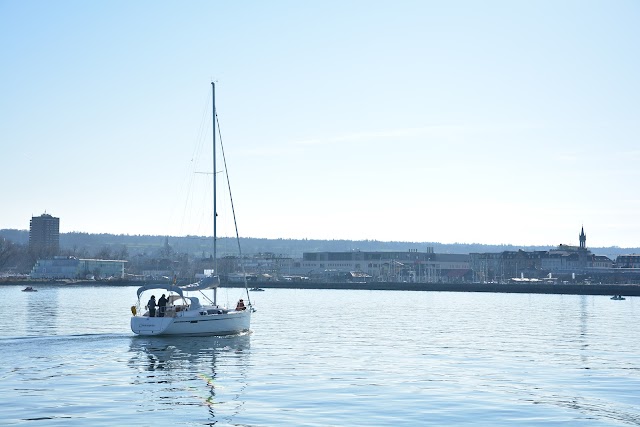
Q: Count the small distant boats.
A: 3